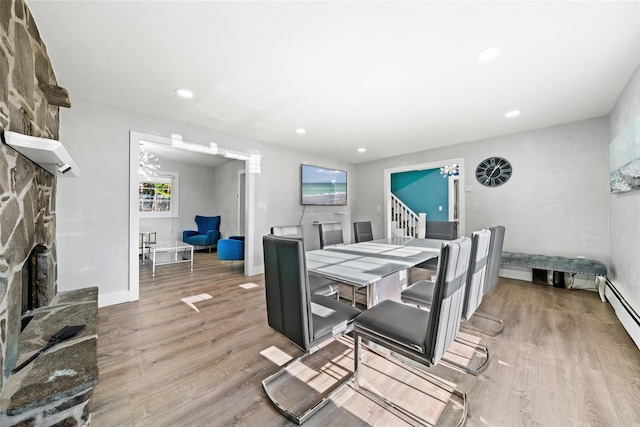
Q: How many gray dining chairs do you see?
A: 8